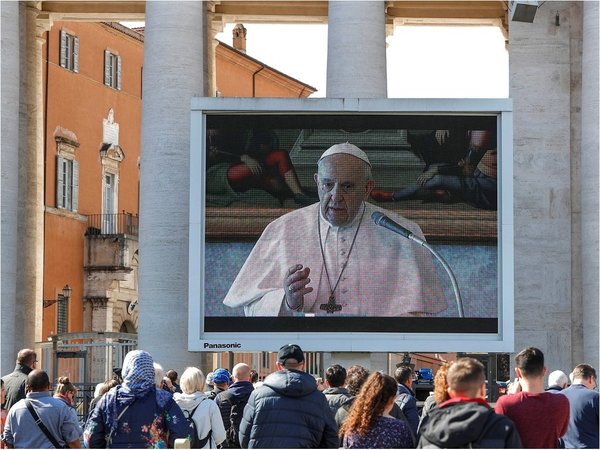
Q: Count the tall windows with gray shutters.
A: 3